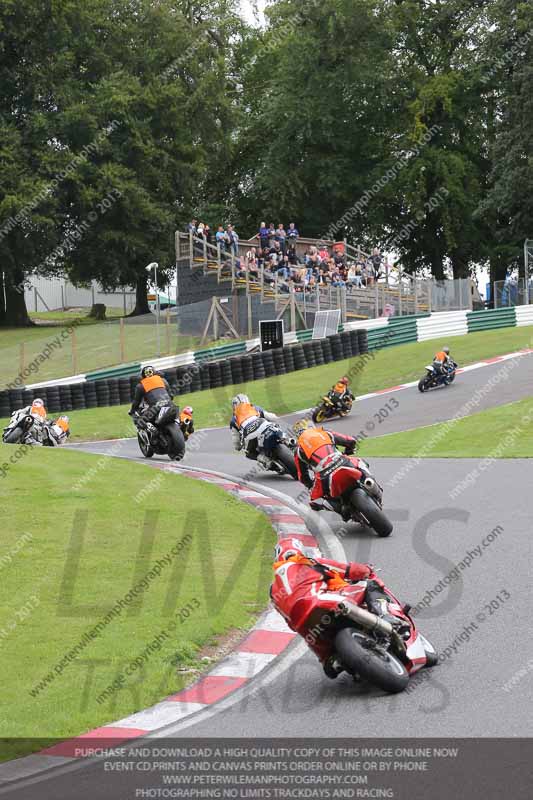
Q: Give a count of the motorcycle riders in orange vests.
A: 9